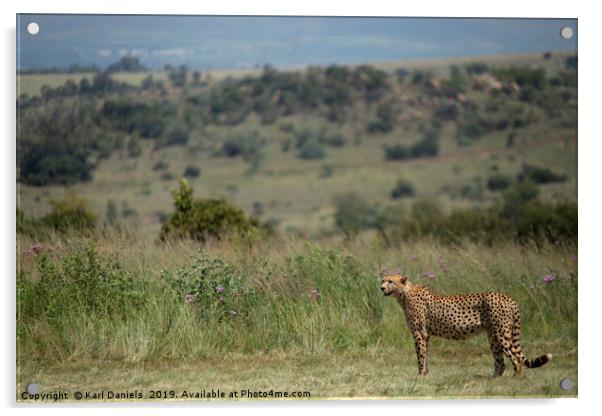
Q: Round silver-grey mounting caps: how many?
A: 4